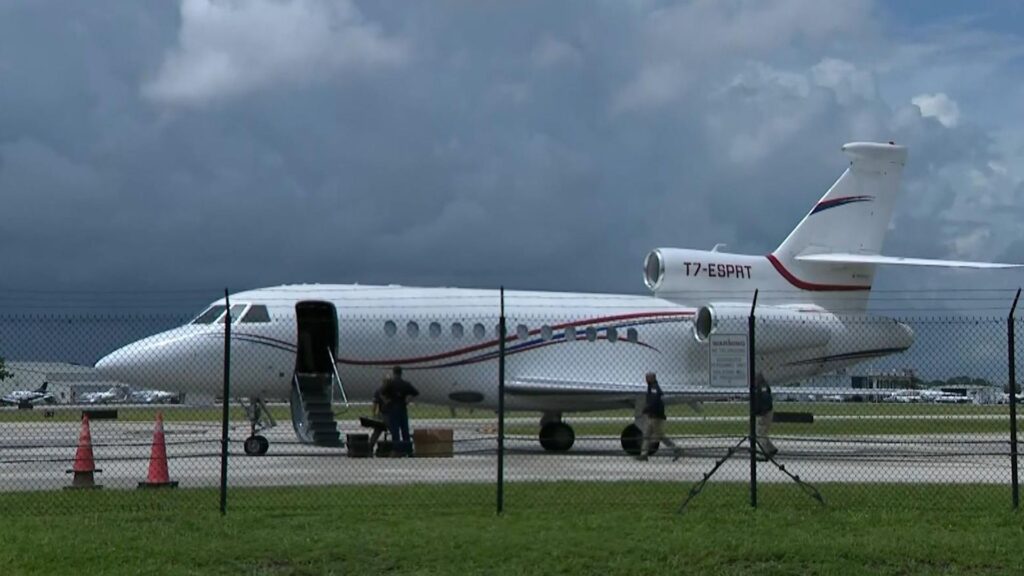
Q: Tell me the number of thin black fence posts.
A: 4